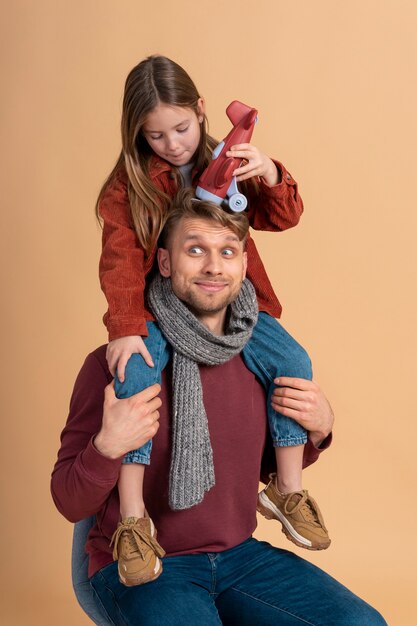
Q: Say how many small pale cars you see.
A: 0